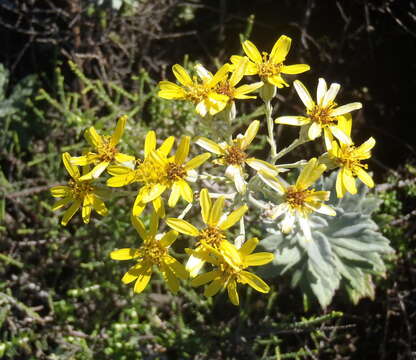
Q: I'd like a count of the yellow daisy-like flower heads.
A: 14